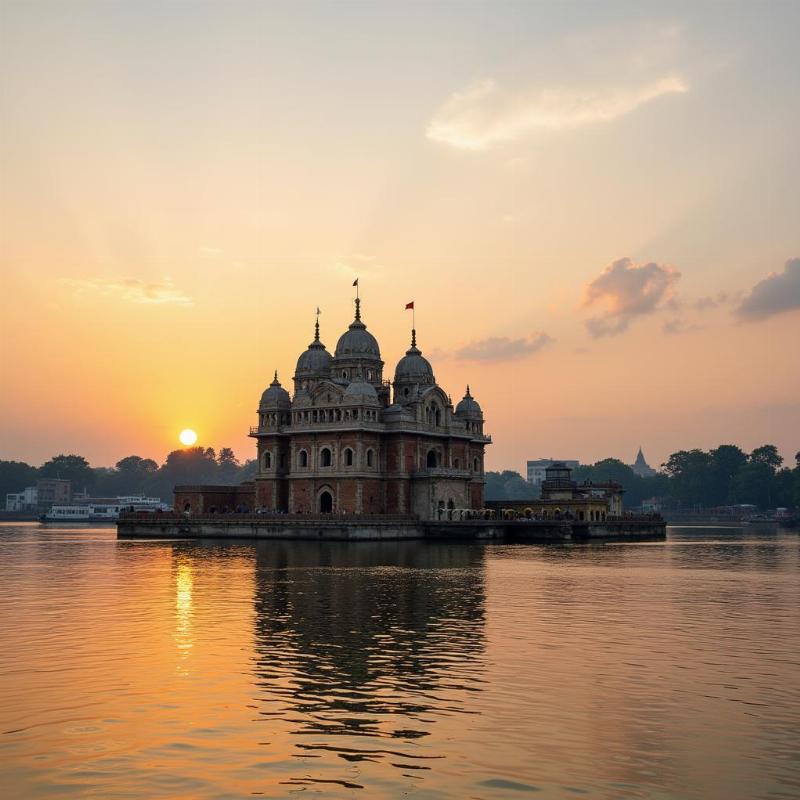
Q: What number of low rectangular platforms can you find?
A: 1